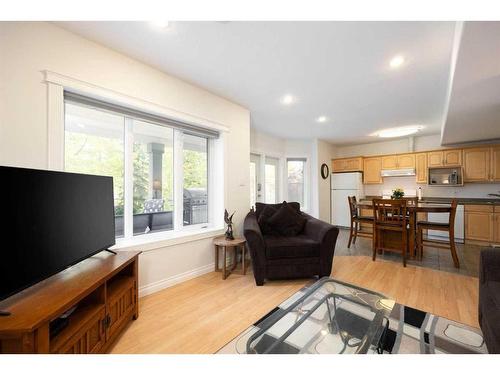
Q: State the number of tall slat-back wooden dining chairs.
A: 4